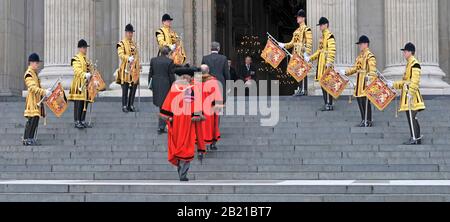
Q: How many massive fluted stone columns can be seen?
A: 4